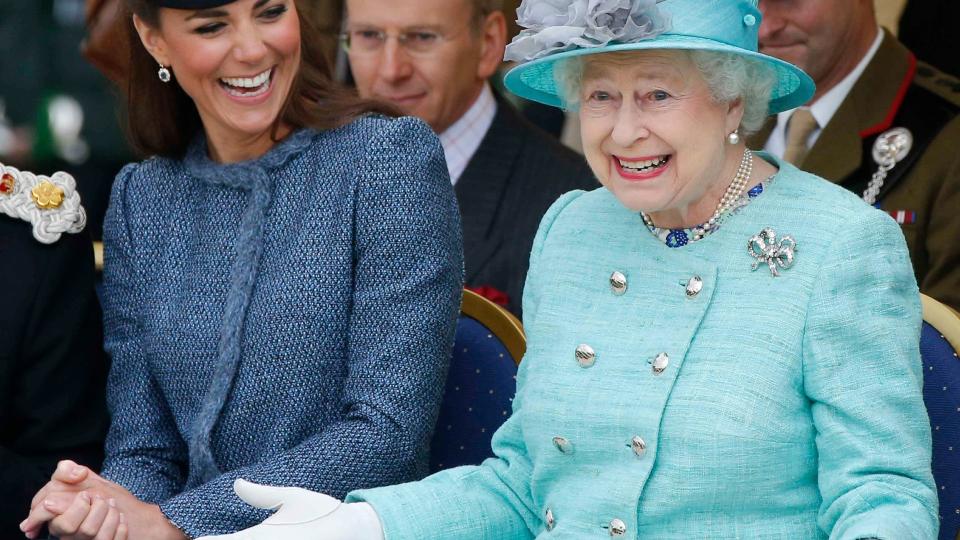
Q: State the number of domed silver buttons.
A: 8